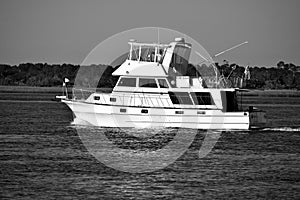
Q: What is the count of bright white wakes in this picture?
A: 1